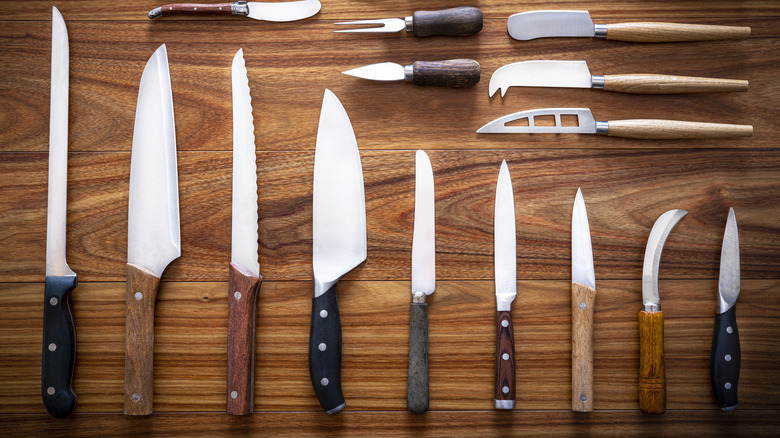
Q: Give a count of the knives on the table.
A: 14